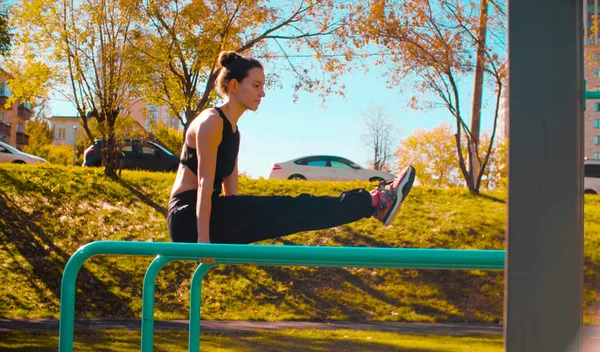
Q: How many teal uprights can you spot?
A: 3